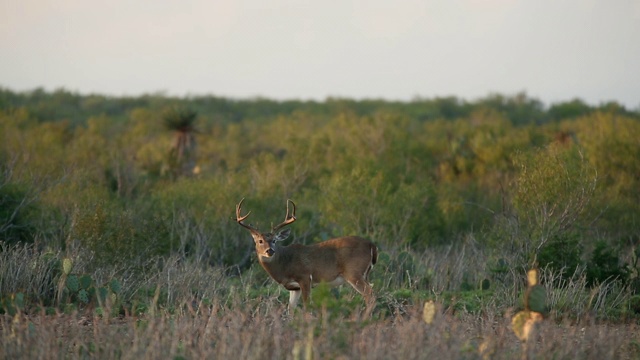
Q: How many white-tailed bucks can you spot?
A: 1